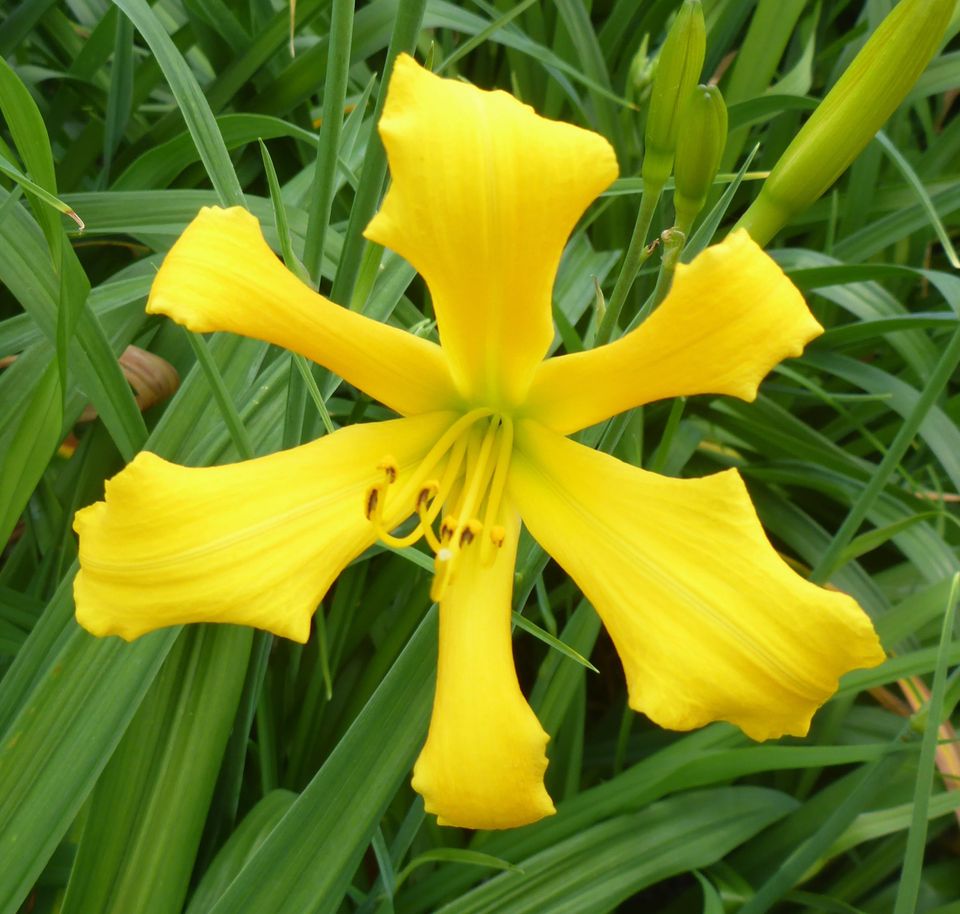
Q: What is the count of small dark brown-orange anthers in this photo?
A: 6